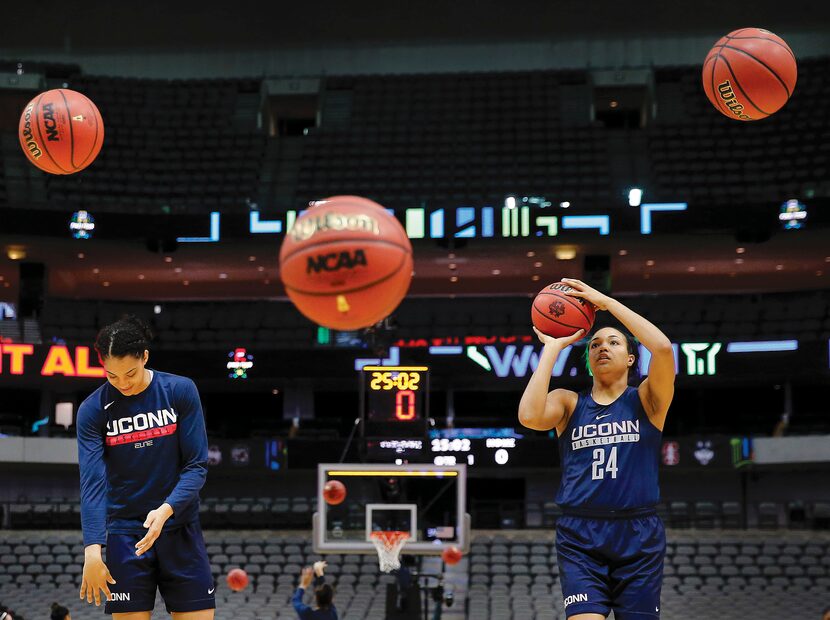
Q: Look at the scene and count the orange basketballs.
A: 7